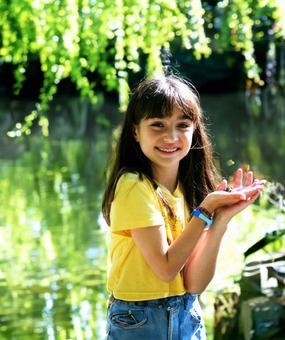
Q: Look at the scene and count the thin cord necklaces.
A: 0